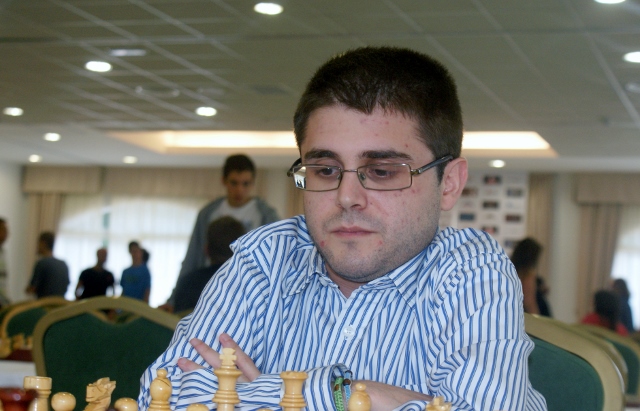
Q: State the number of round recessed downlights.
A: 10